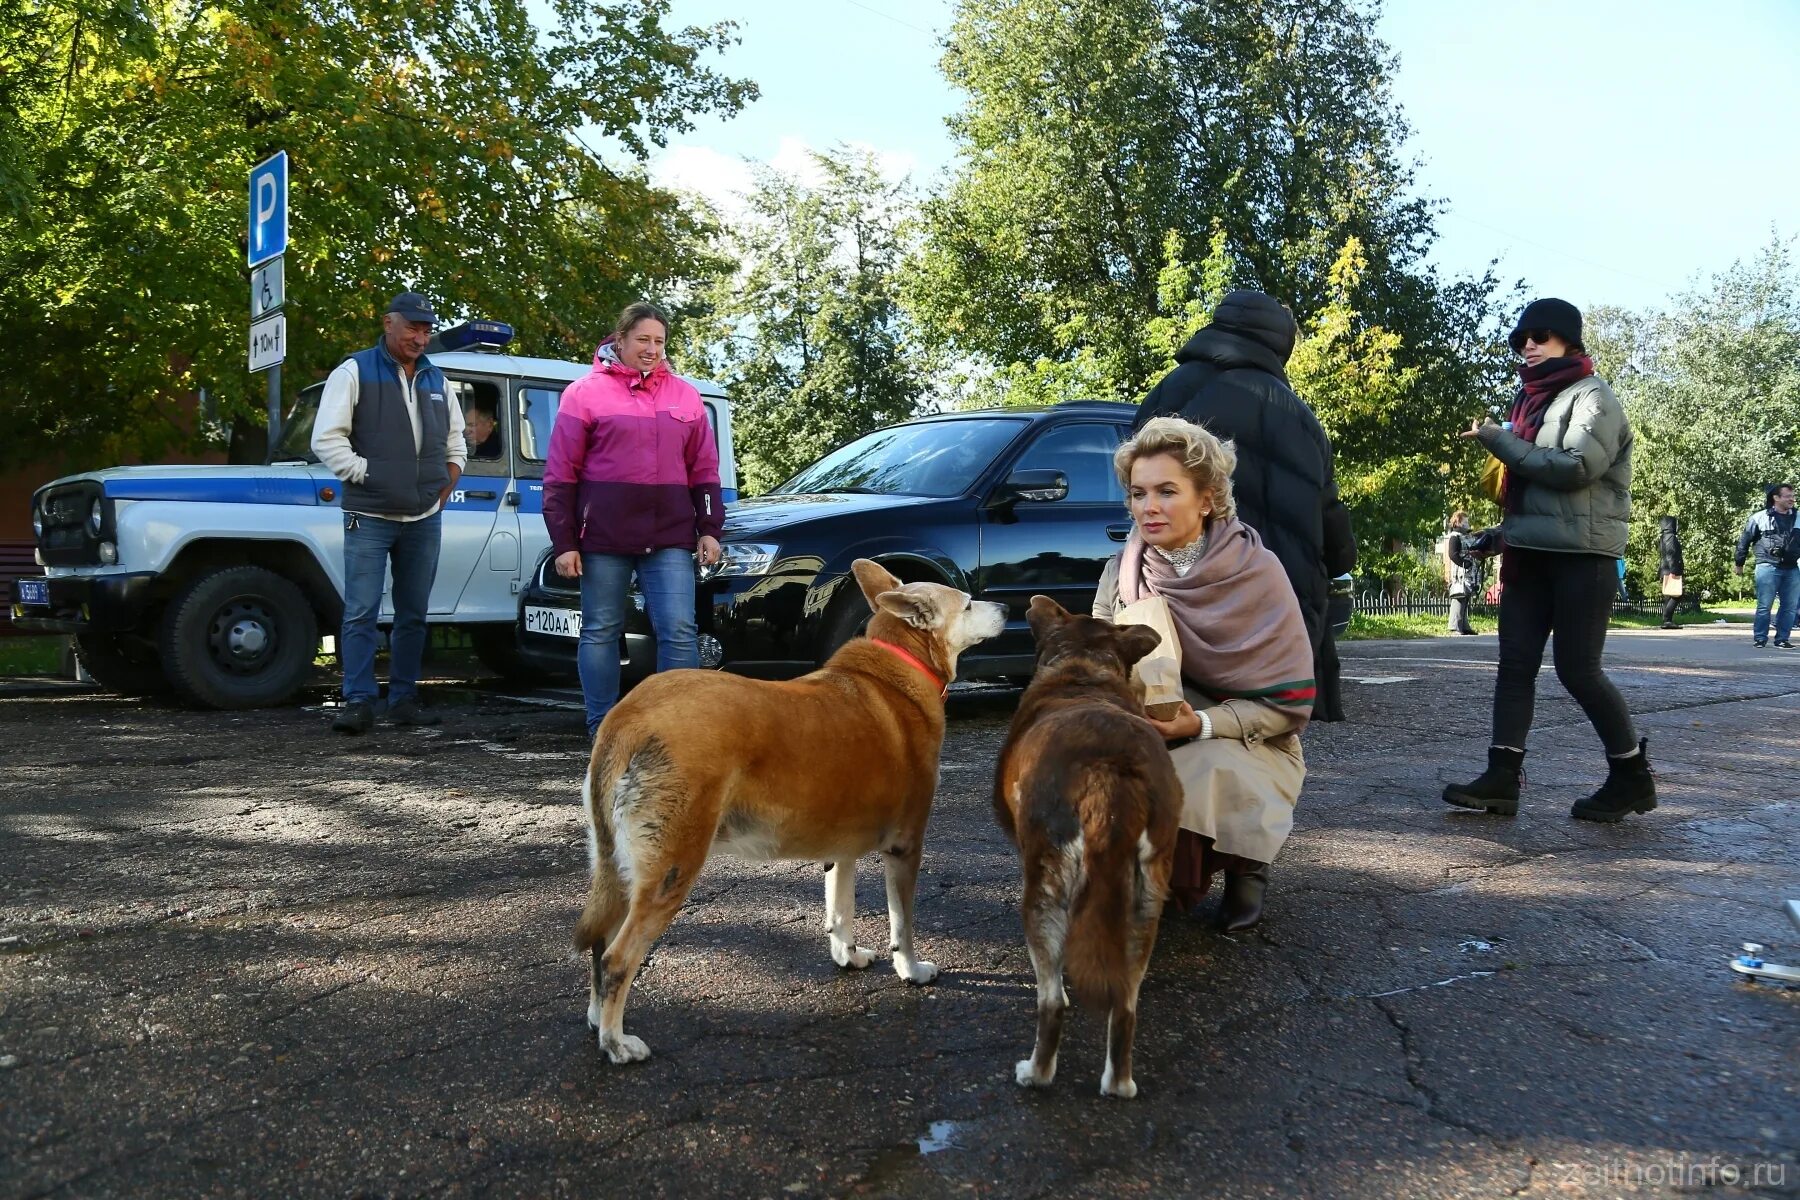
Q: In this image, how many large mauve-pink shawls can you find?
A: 1